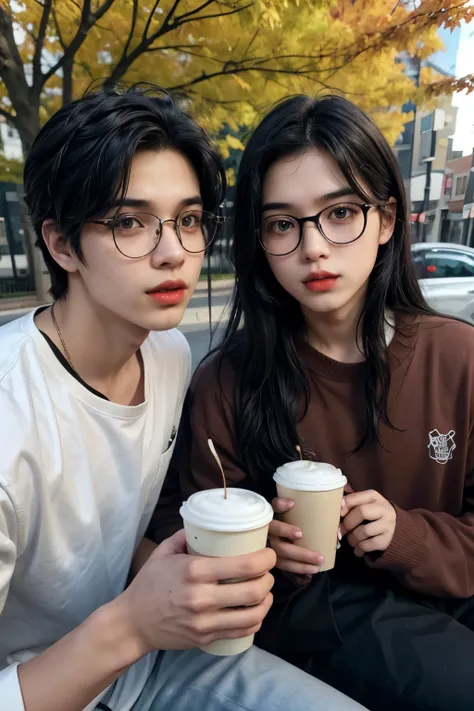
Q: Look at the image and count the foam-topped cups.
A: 2